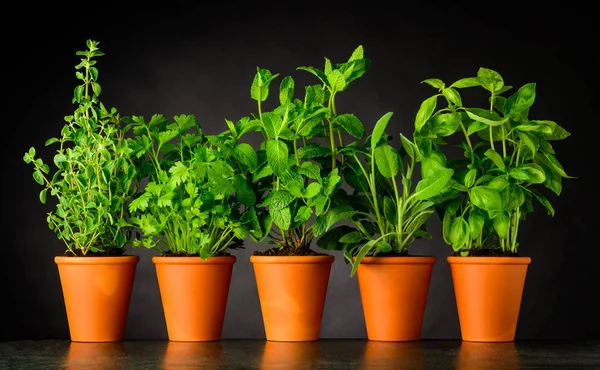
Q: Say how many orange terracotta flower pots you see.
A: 5